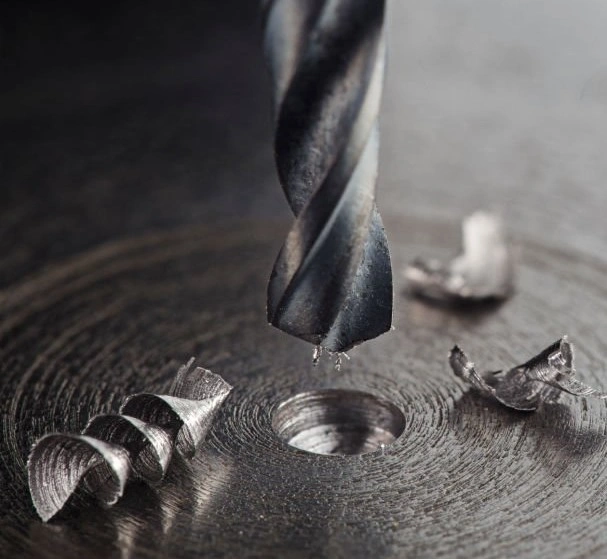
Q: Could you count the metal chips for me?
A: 3